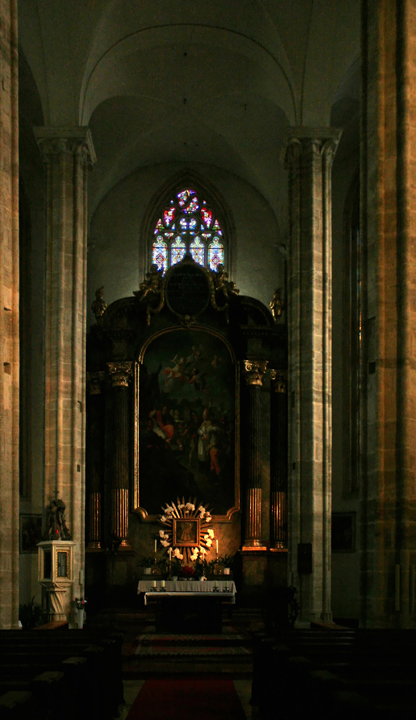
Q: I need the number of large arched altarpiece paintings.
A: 1